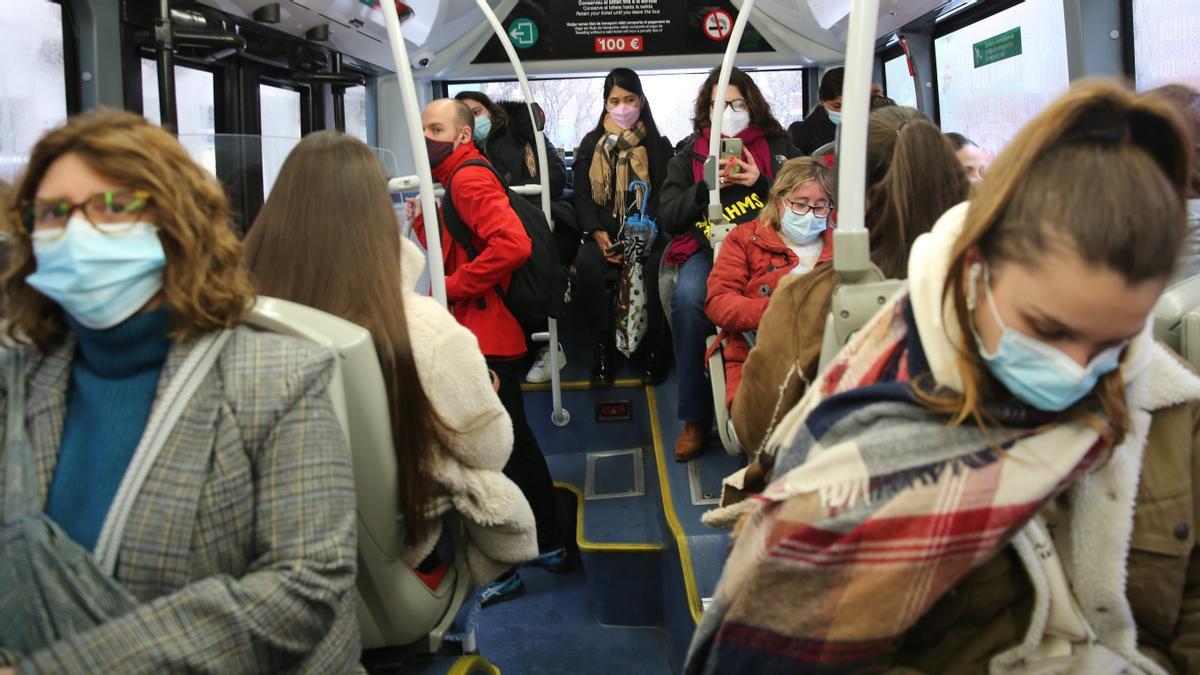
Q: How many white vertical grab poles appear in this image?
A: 4